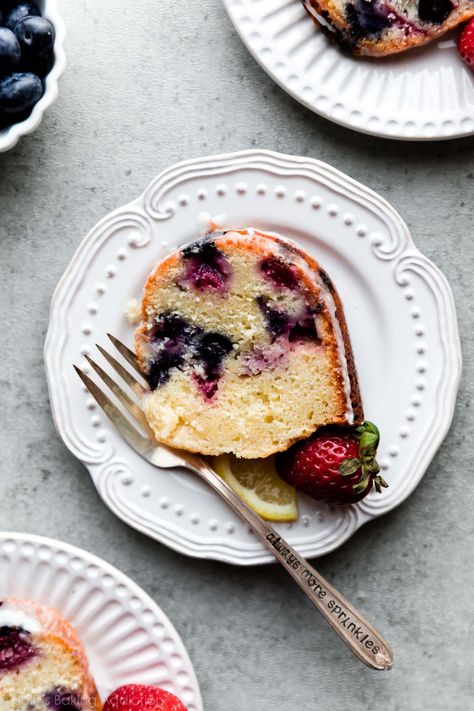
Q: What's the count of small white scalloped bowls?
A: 1